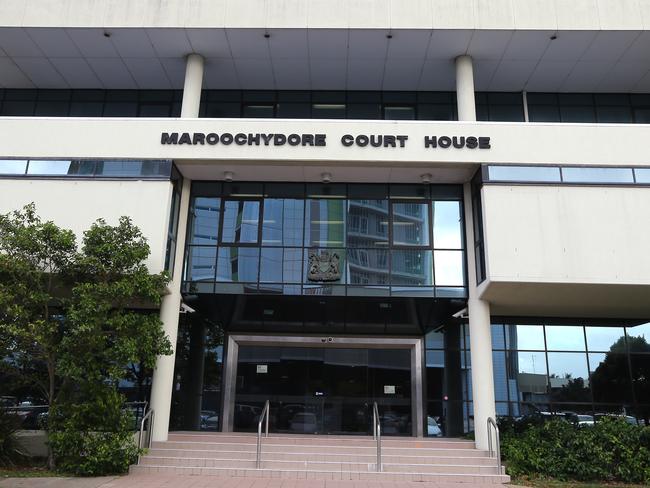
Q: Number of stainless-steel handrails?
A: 4